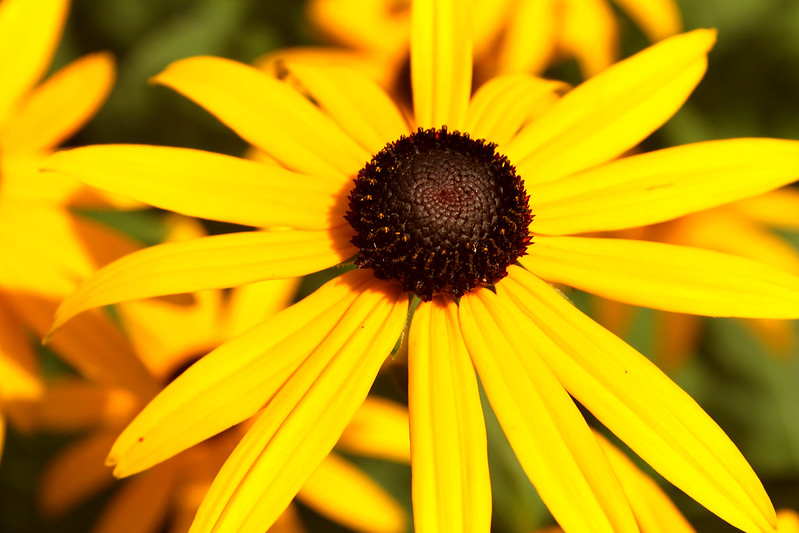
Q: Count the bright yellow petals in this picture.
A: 14